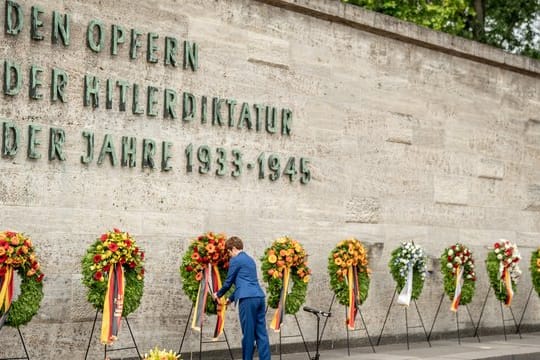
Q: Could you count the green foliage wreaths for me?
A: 9